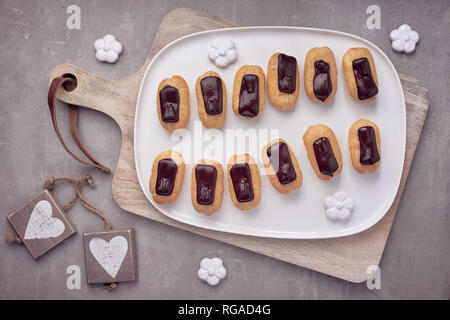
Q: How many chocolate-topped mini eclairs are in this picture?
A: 12